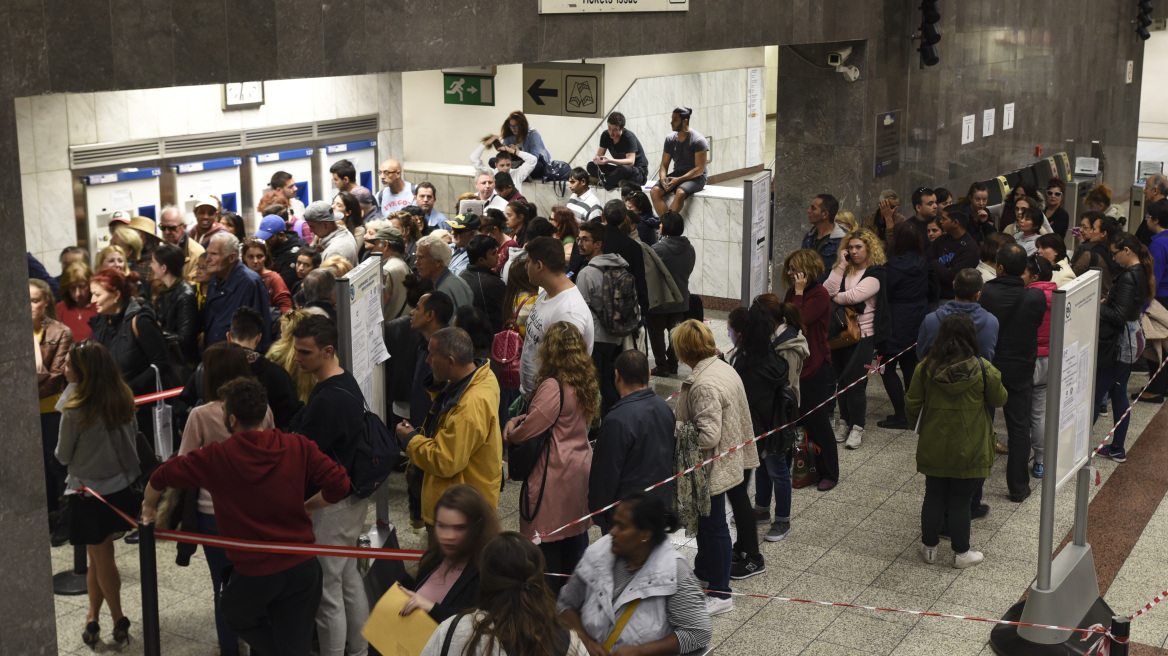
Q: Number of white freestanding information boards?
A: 3